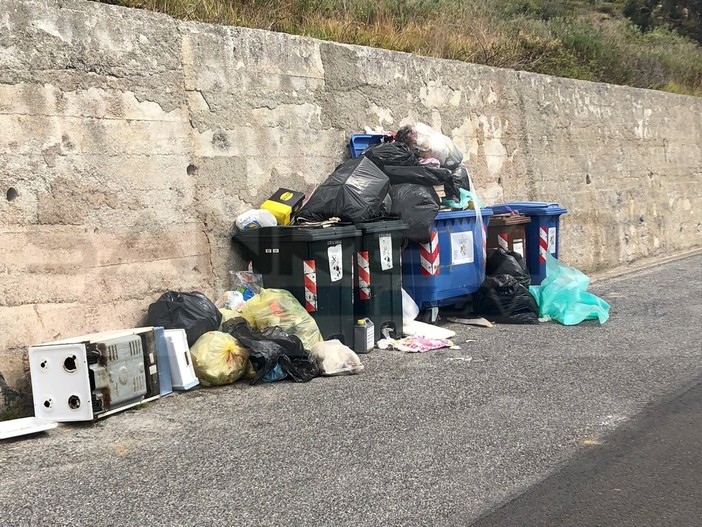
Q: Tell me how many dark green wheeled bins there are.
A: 2